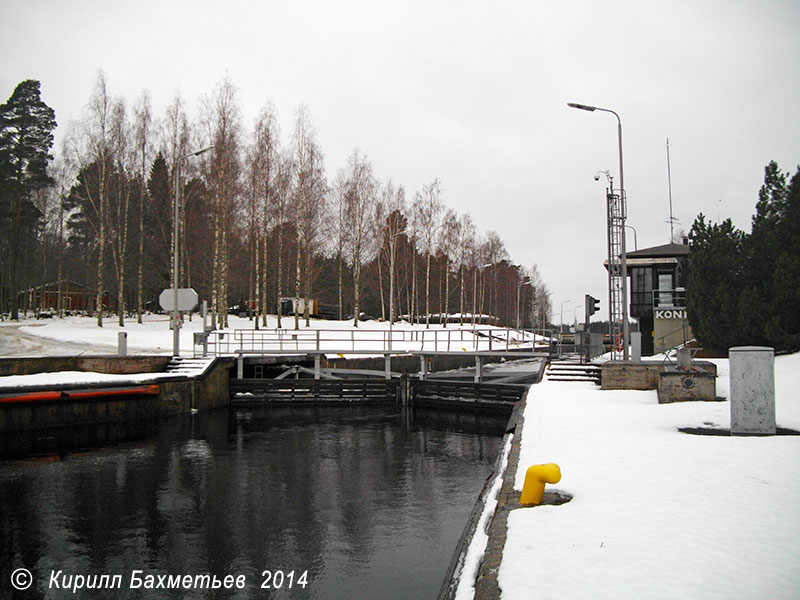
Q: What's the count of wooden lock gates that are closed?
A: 2